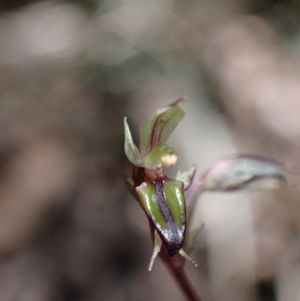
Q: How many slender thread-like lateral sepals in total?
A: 2